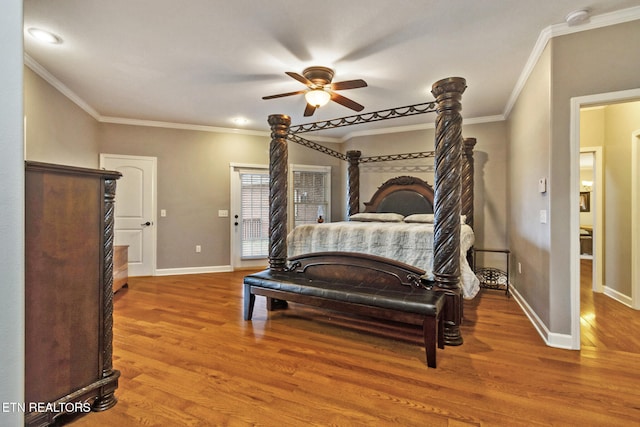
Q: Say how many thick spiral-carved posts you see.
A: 4